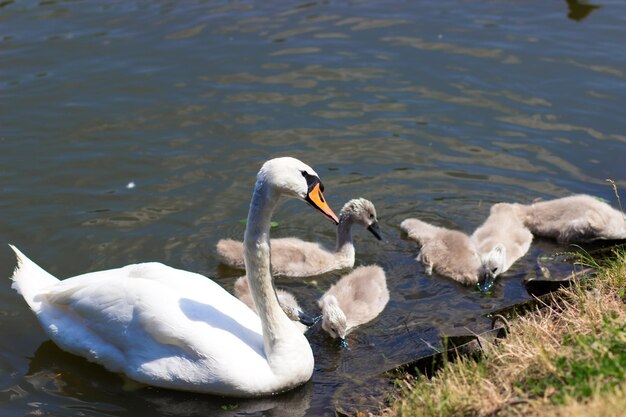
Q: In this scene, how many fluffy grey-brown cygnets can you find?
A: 6